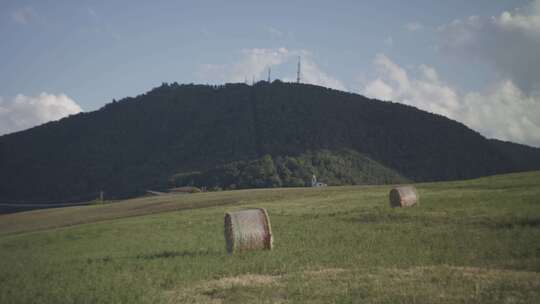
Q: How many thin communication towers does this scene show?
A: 4